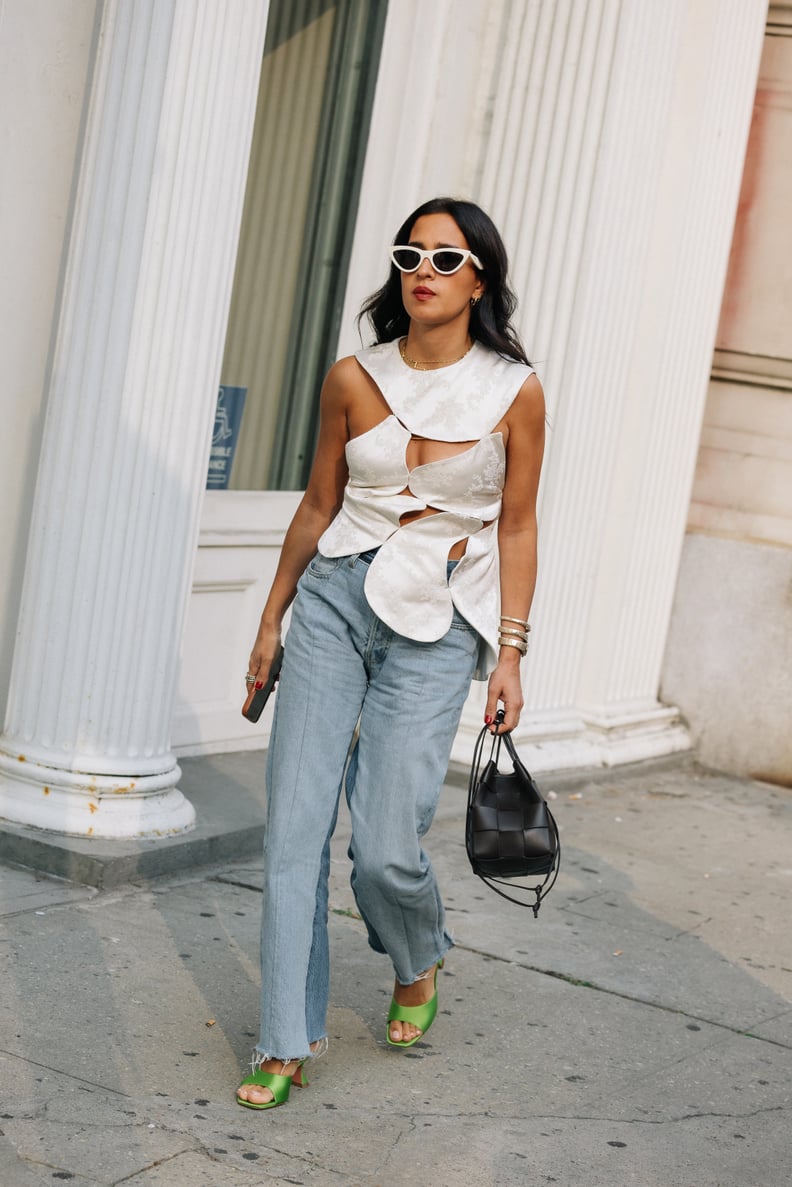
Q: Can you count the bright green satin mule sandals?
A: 2